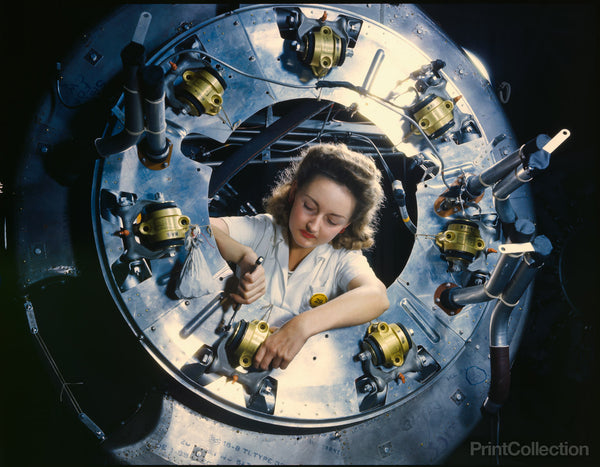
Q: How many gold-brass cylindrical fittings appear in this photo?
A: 7